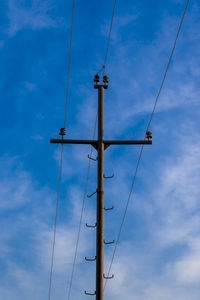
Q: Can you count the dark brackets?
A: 9